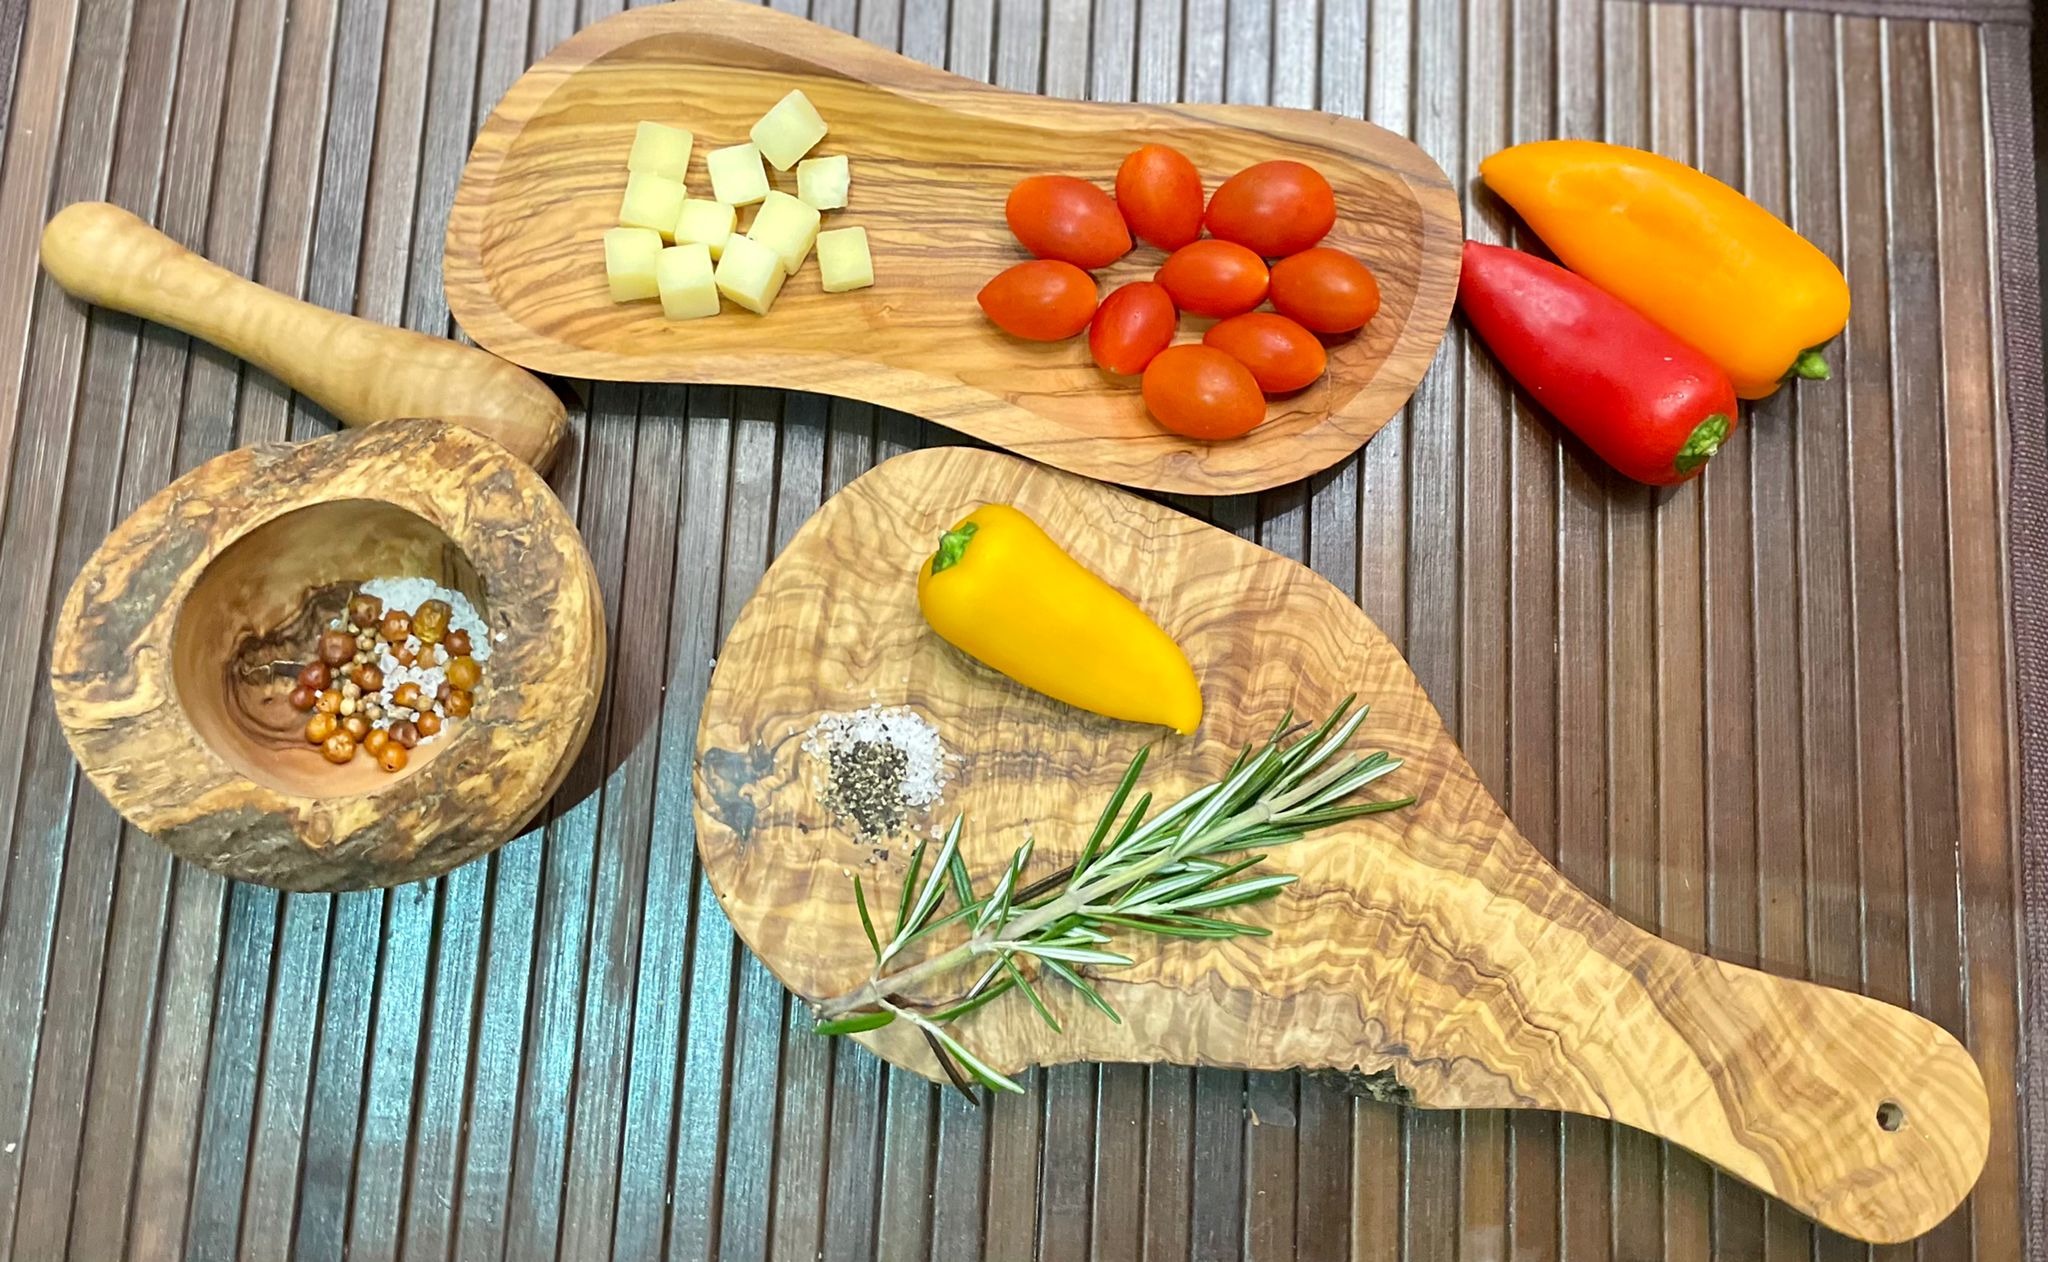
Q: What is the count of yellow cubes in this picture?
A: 11